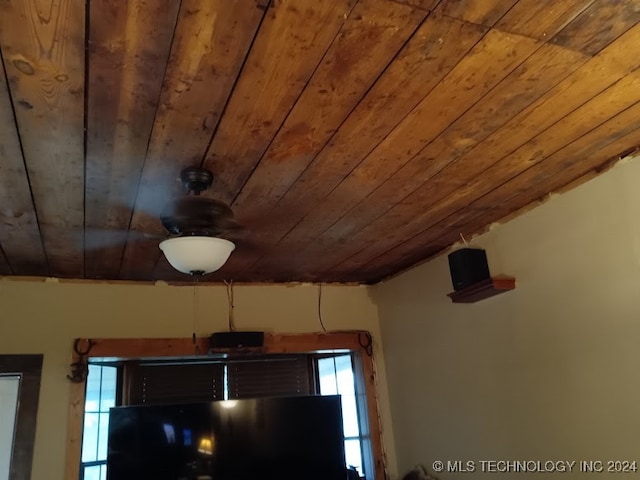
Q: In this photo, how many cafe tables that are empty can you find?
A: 0